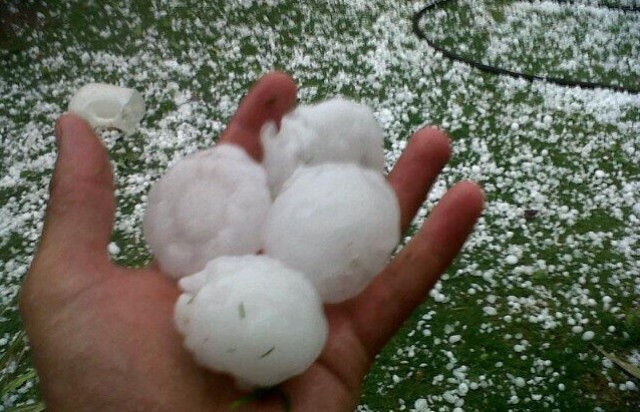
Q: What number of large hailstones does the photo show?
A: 4